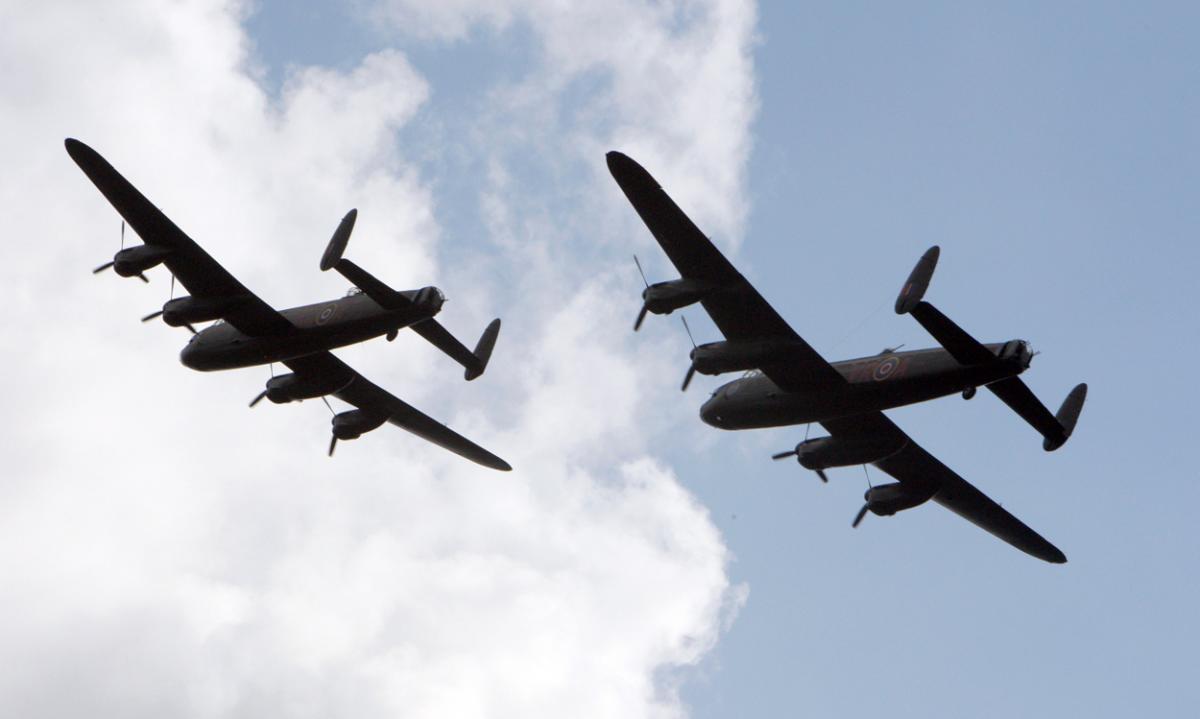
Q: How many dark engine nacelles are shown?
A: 8